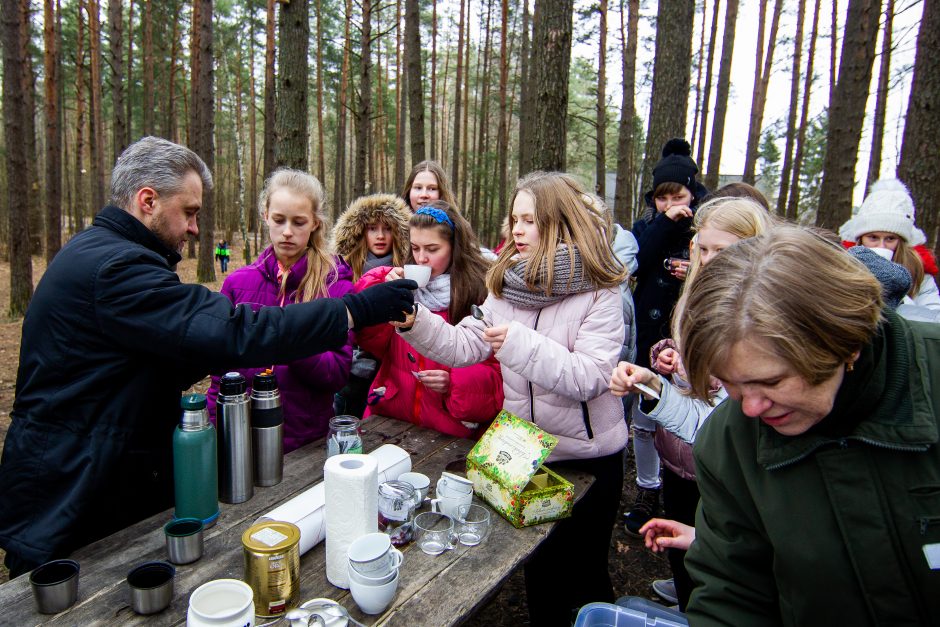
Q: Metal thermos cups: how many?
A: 3